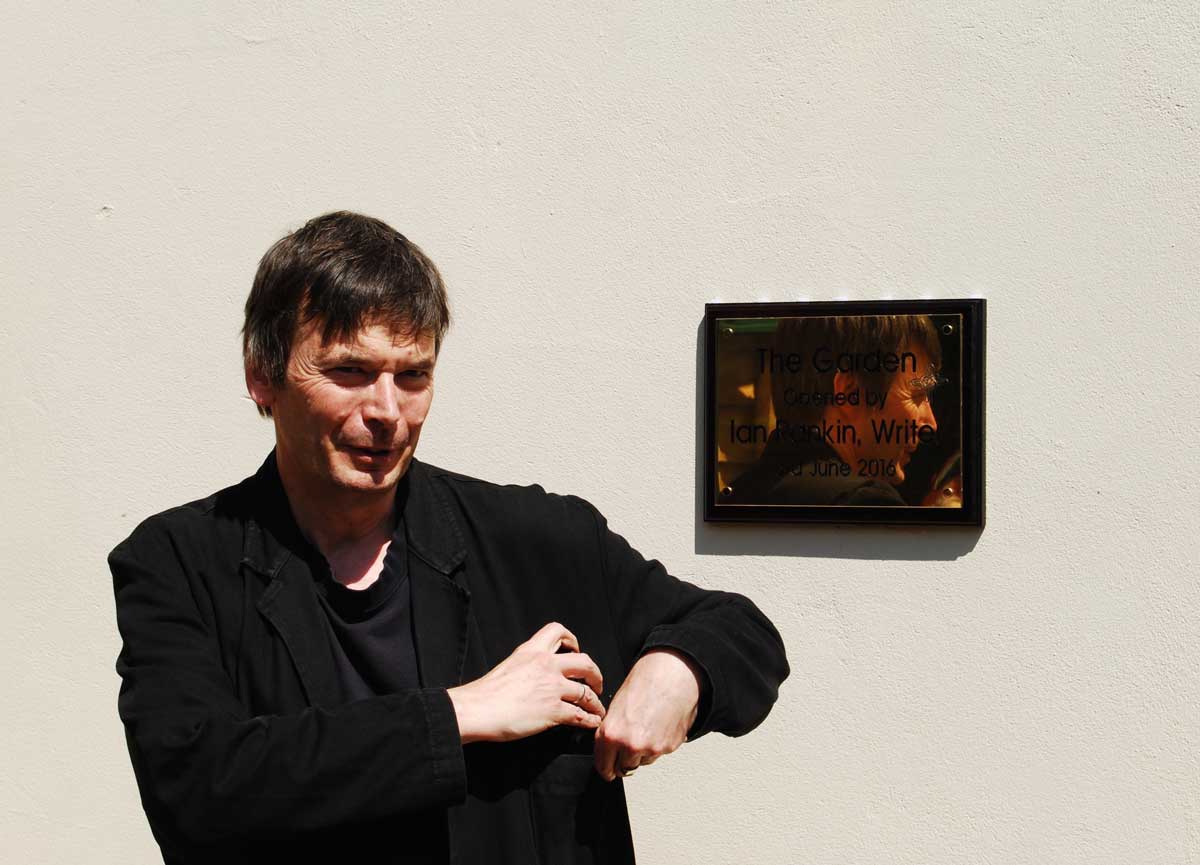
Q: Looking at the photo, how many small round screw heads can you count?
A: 4